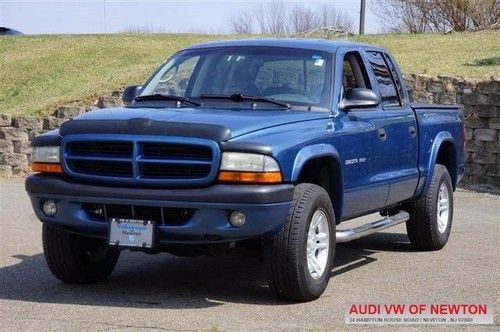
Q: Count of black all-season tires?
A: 3